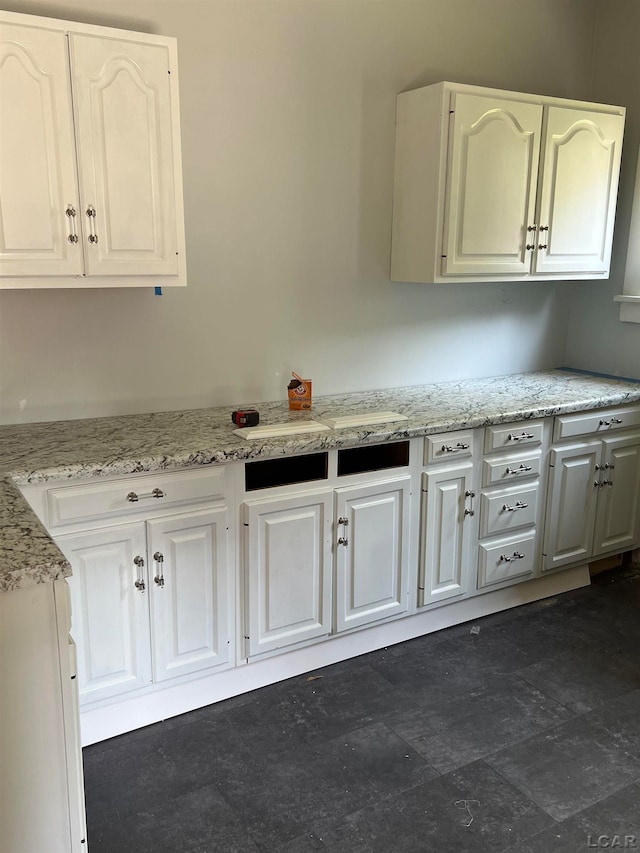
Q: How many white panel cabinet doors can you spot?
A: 11